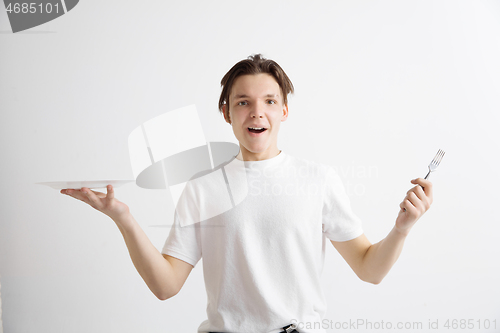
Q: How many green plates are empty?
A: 0